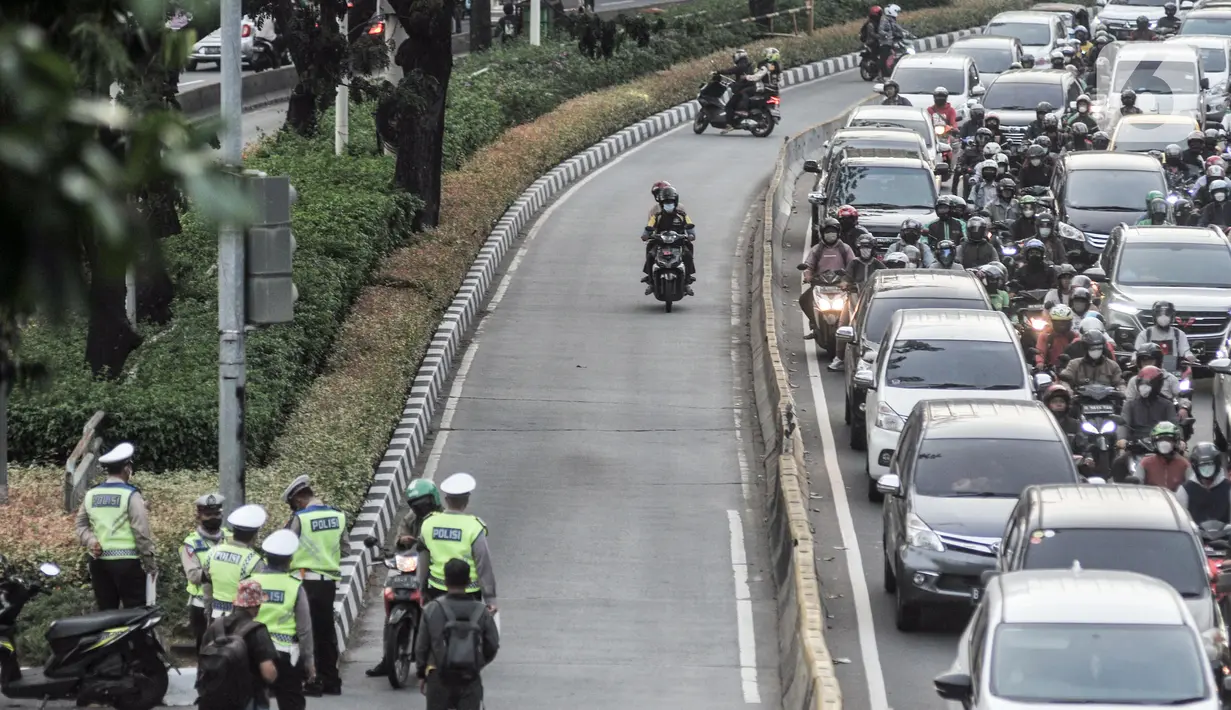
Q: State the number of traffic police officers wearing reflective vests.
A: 6